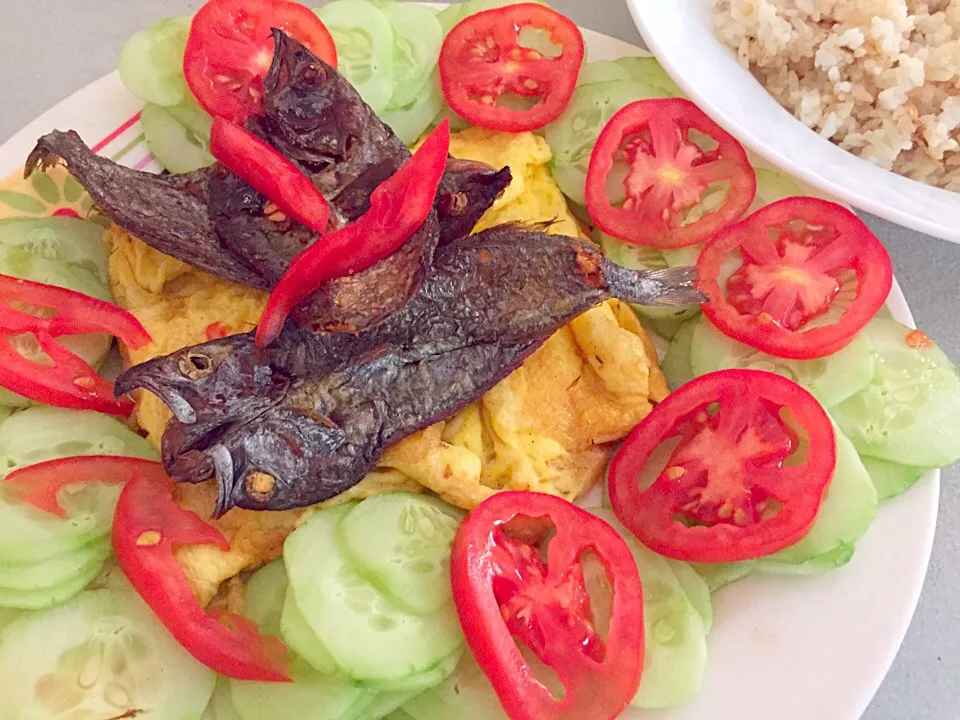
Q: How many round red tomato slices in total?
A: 6